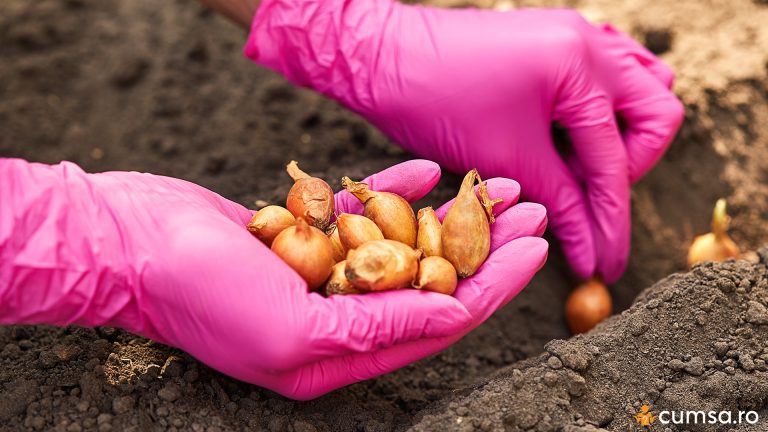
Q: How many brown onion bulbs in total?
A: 13